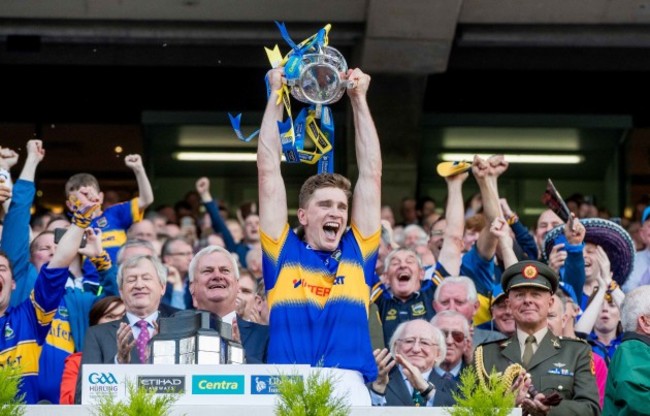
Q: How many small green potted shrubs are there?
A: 4